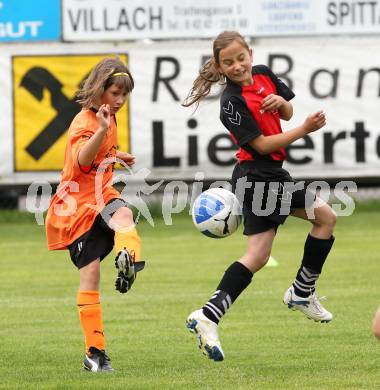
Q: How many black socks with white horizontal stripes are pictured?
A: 2